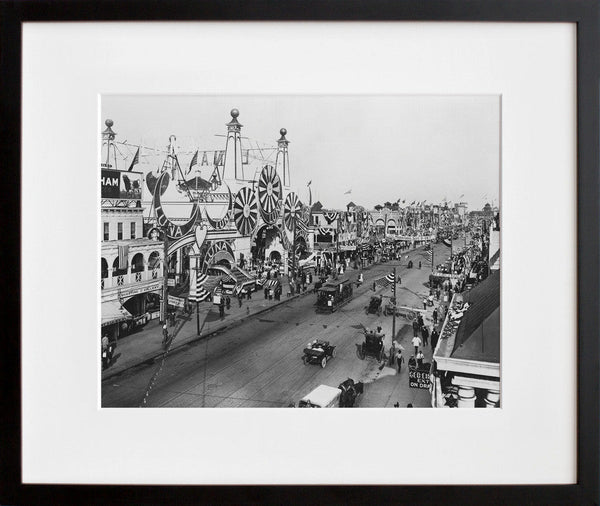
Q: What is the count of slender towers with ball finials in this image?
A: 3